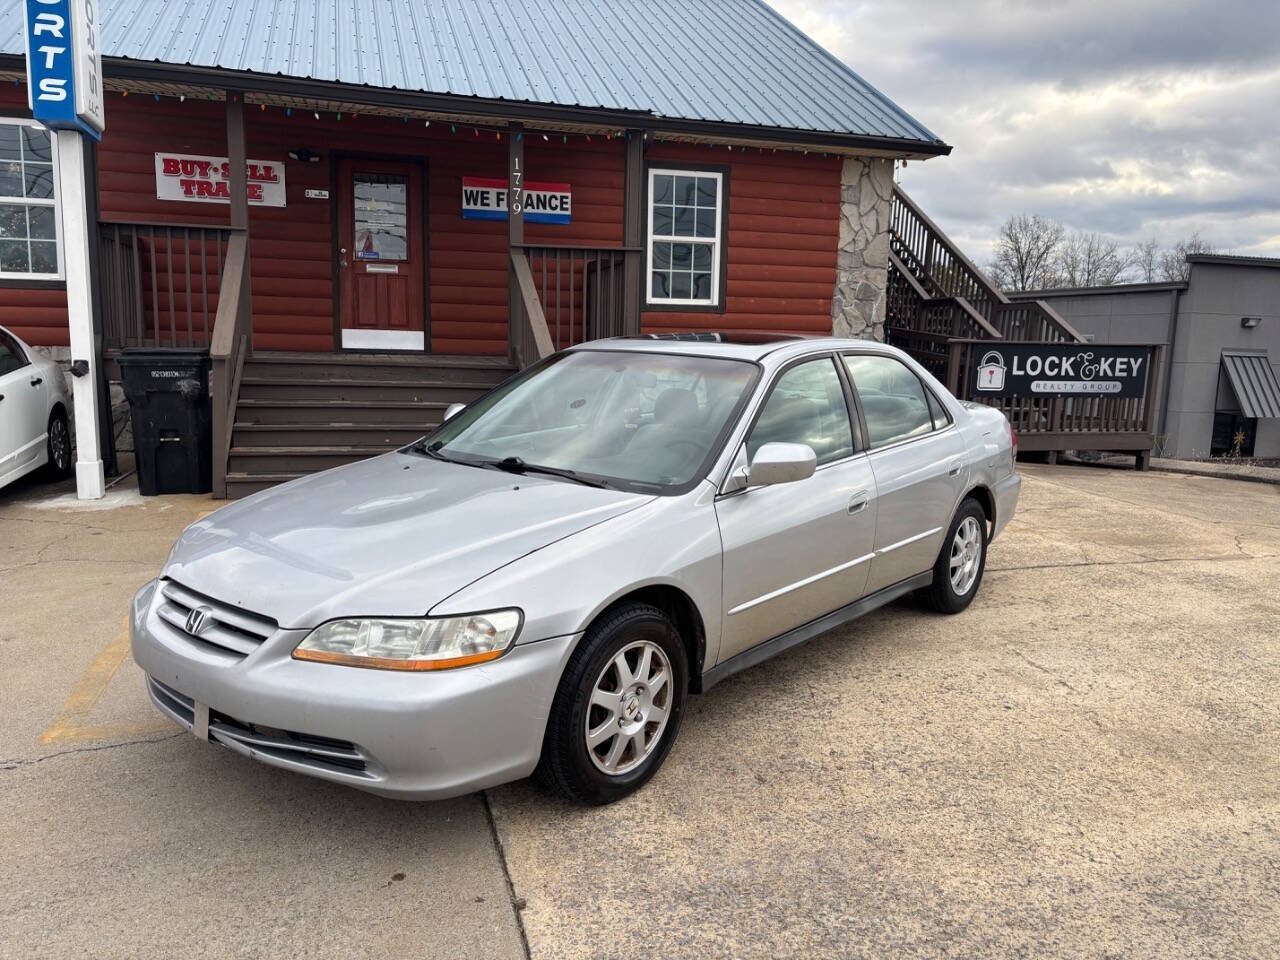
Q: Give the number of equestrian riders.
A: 0